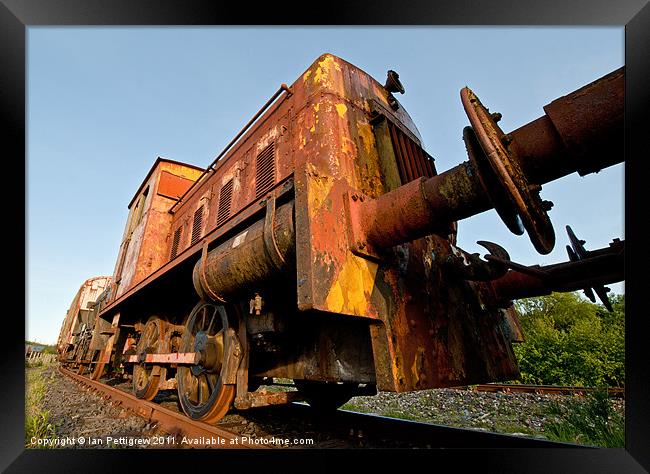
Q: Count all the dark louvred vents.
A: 4